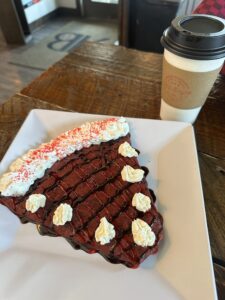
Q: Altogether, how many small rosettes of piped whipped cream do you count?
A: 7